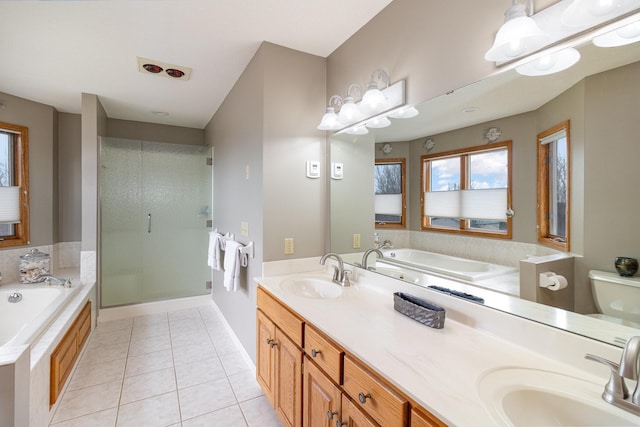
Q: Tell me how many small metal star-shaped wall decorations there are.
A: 3